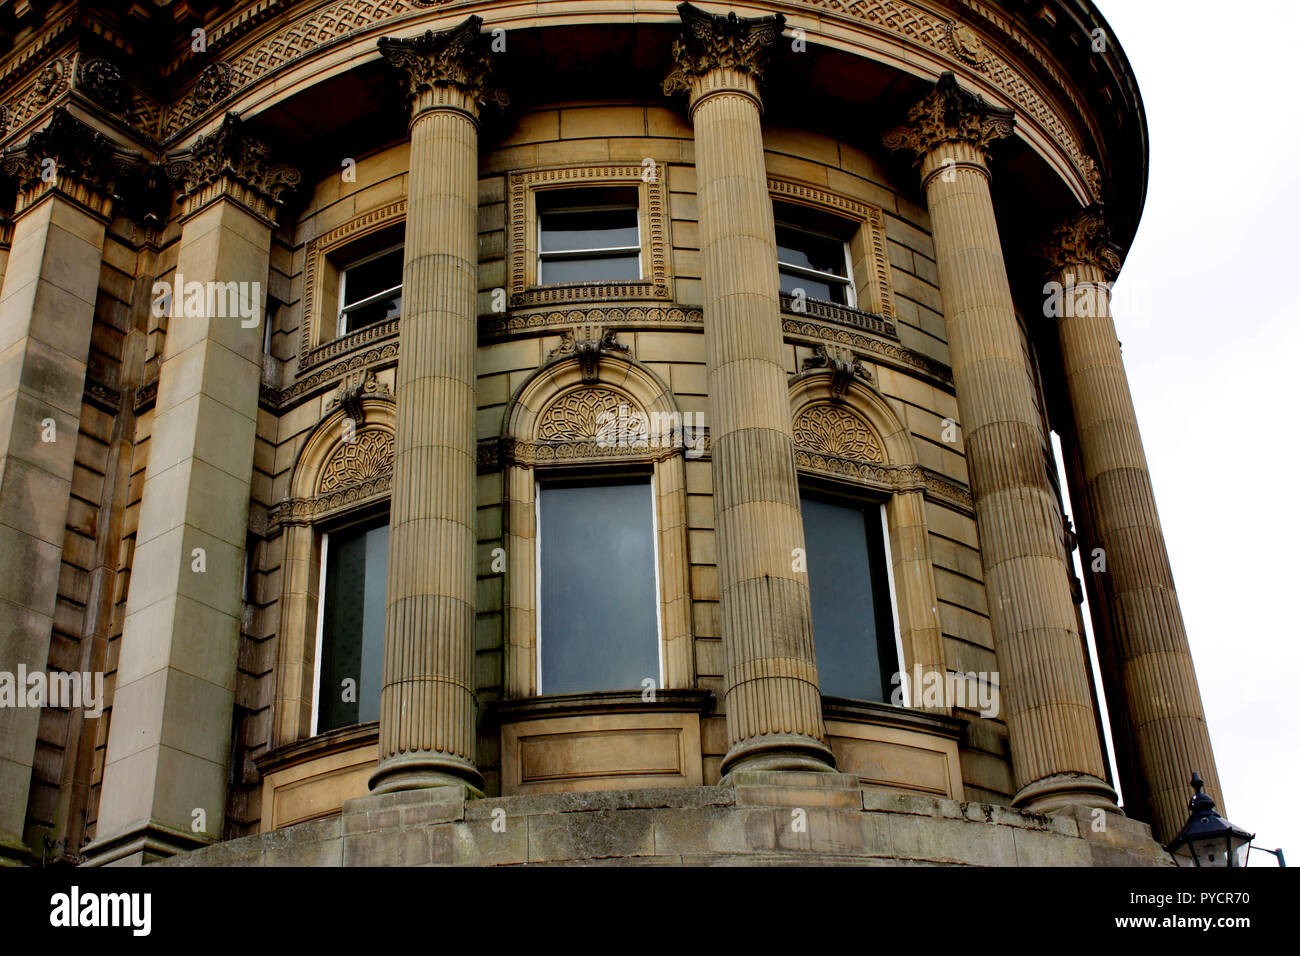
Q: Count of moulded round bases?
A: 3